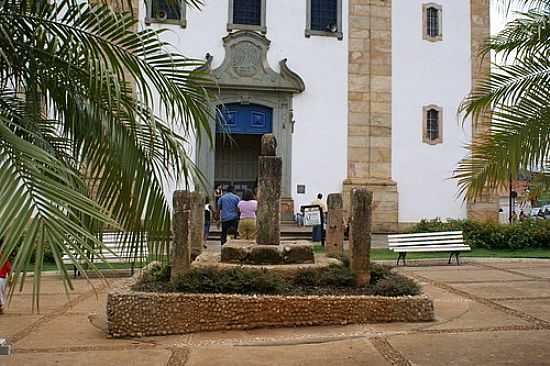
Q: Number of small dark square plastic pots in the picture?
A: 0